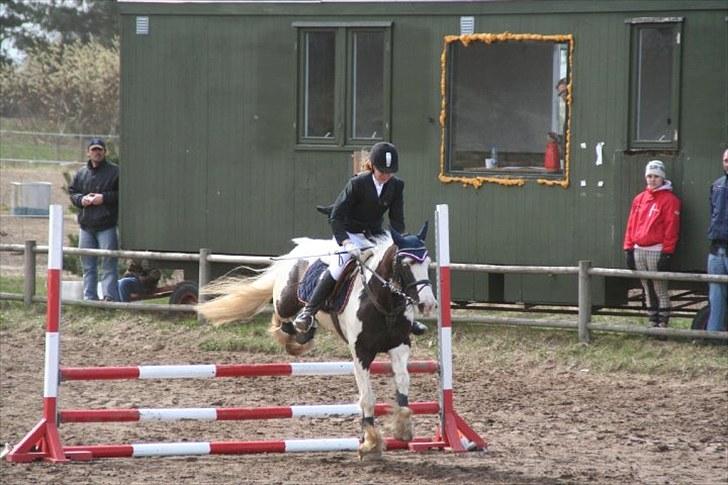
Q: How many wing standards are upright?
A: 2